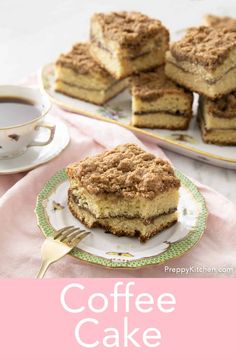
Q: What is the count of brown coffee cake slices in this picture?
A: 7